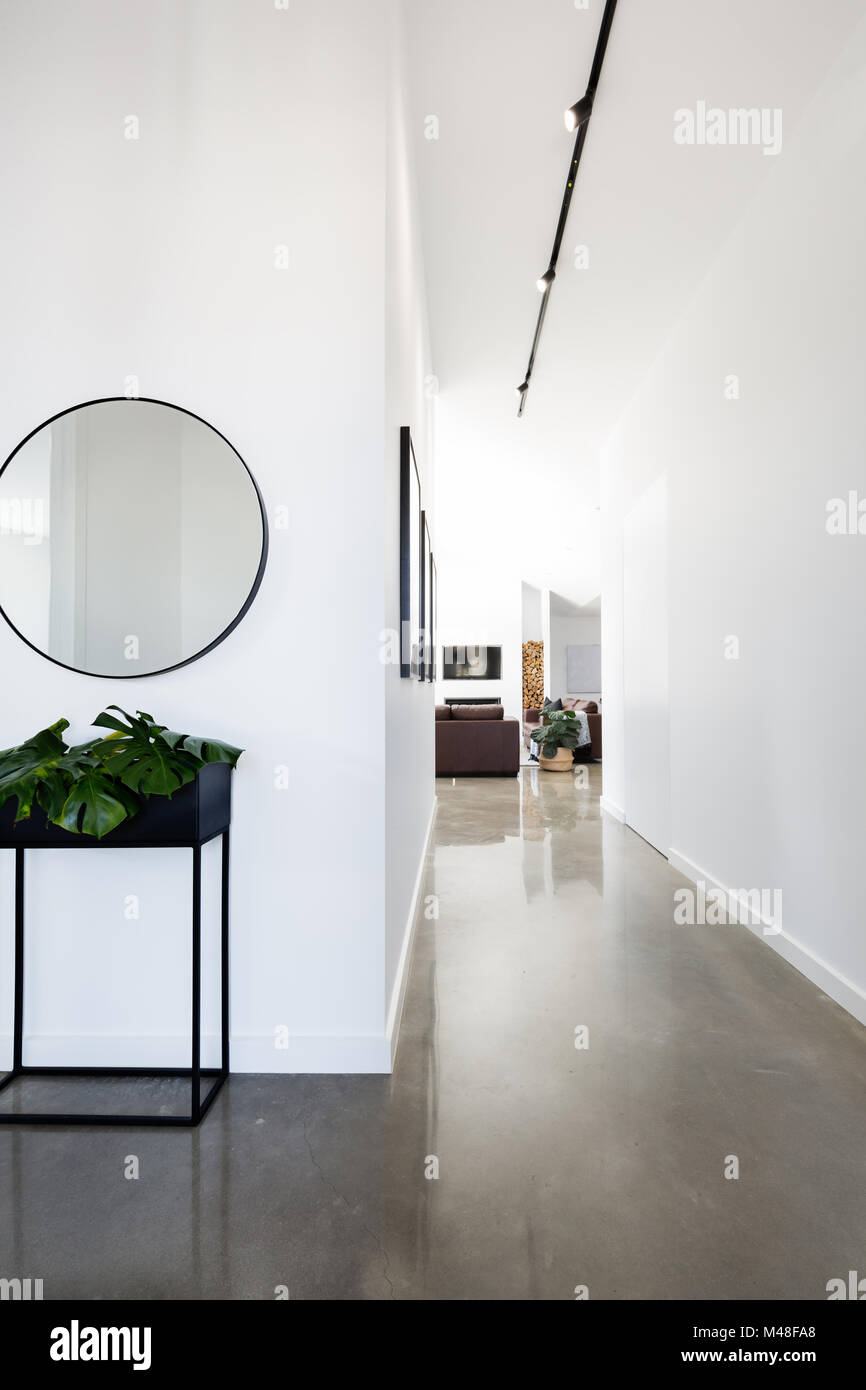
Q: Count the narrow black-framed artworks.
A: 3